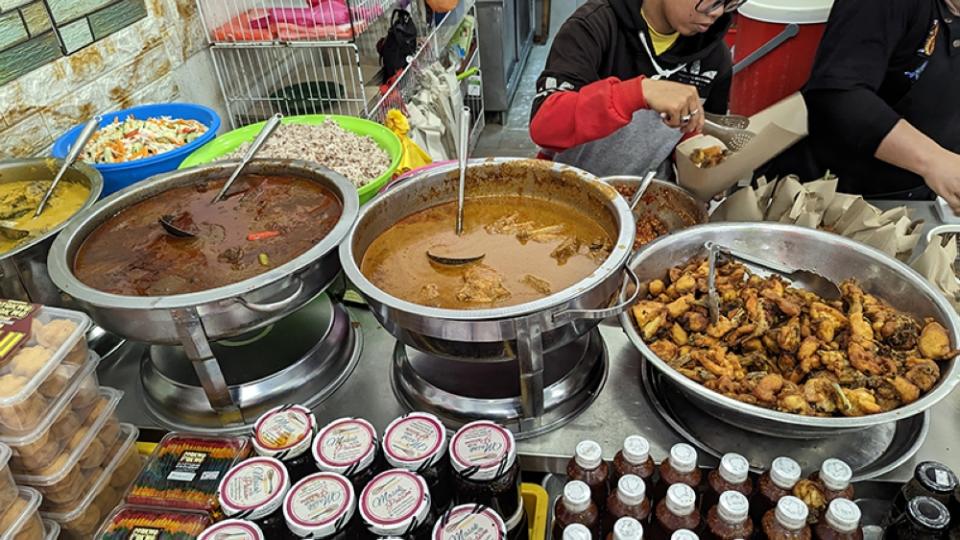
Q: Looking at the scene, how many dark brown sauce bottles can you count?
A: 15